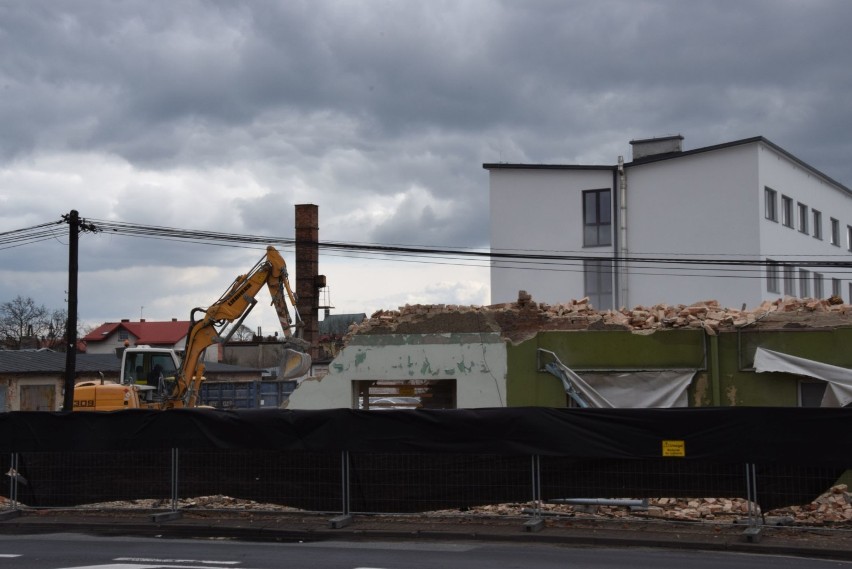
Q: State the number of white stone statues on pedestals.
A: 0